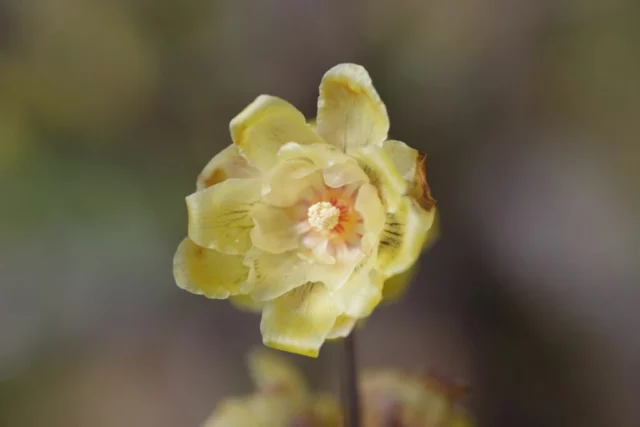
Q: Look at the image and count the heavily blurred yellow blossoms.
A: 2